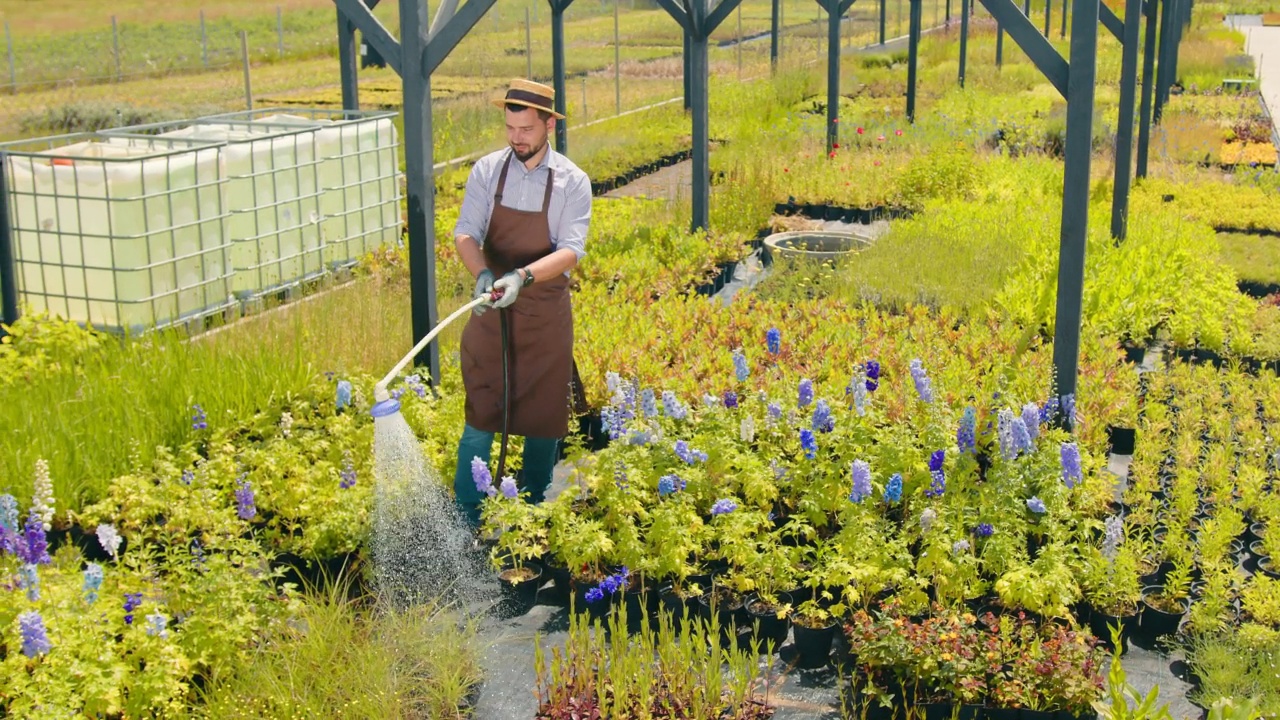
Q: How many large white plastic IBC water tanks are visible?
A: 3